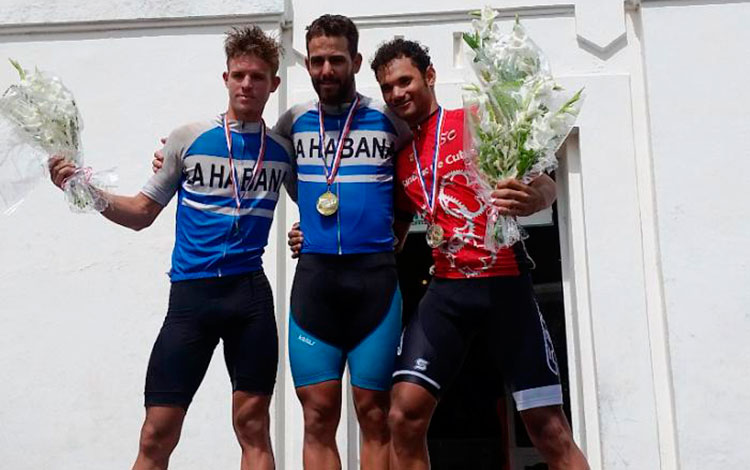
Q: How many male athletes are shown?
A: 3